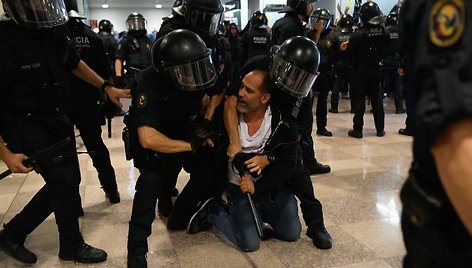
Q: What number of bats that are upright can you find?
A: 1